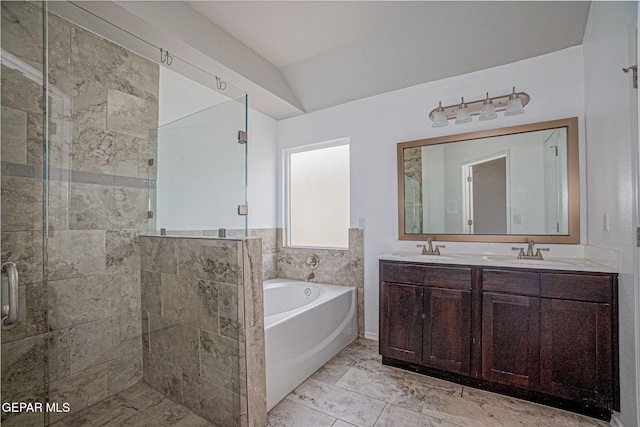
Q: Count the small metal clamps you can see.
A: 6